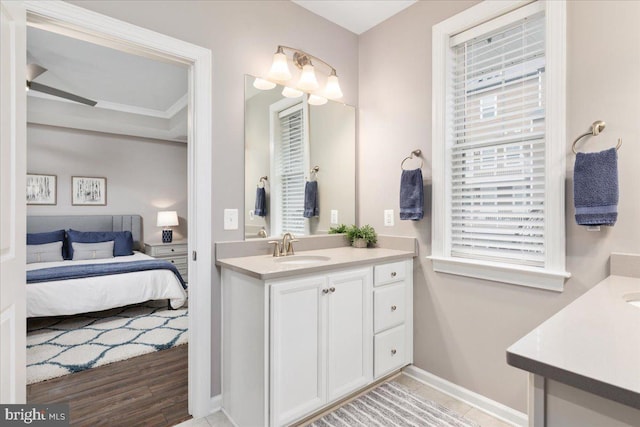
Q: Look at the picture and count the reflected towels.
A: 2